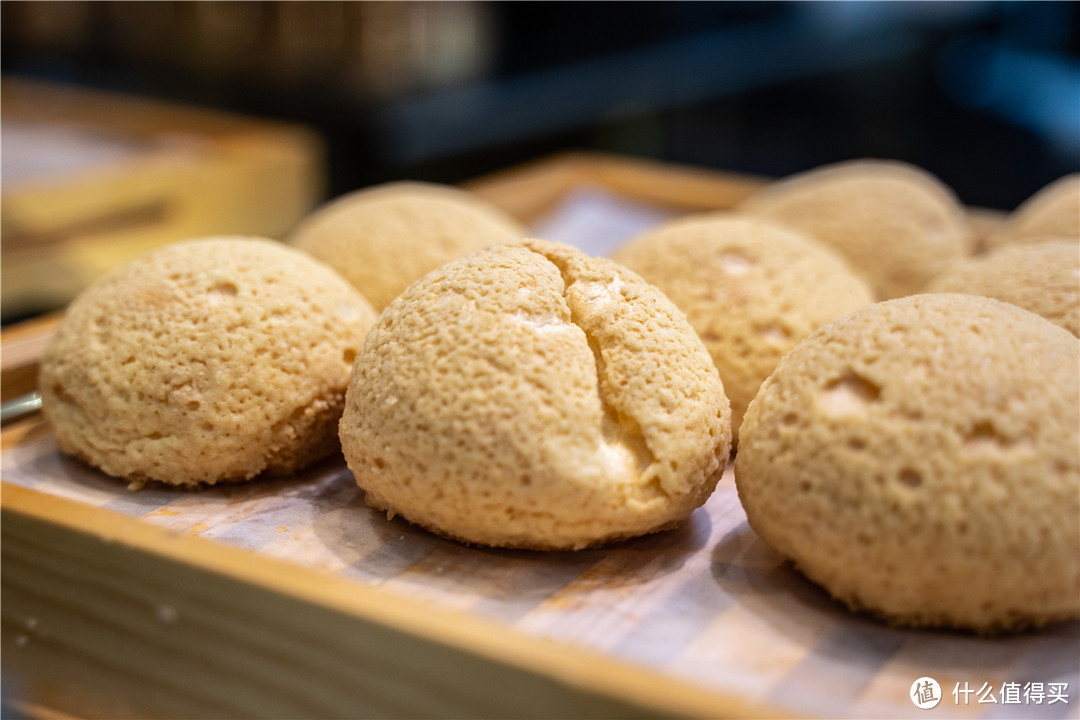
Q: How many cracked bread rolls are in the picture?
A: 1